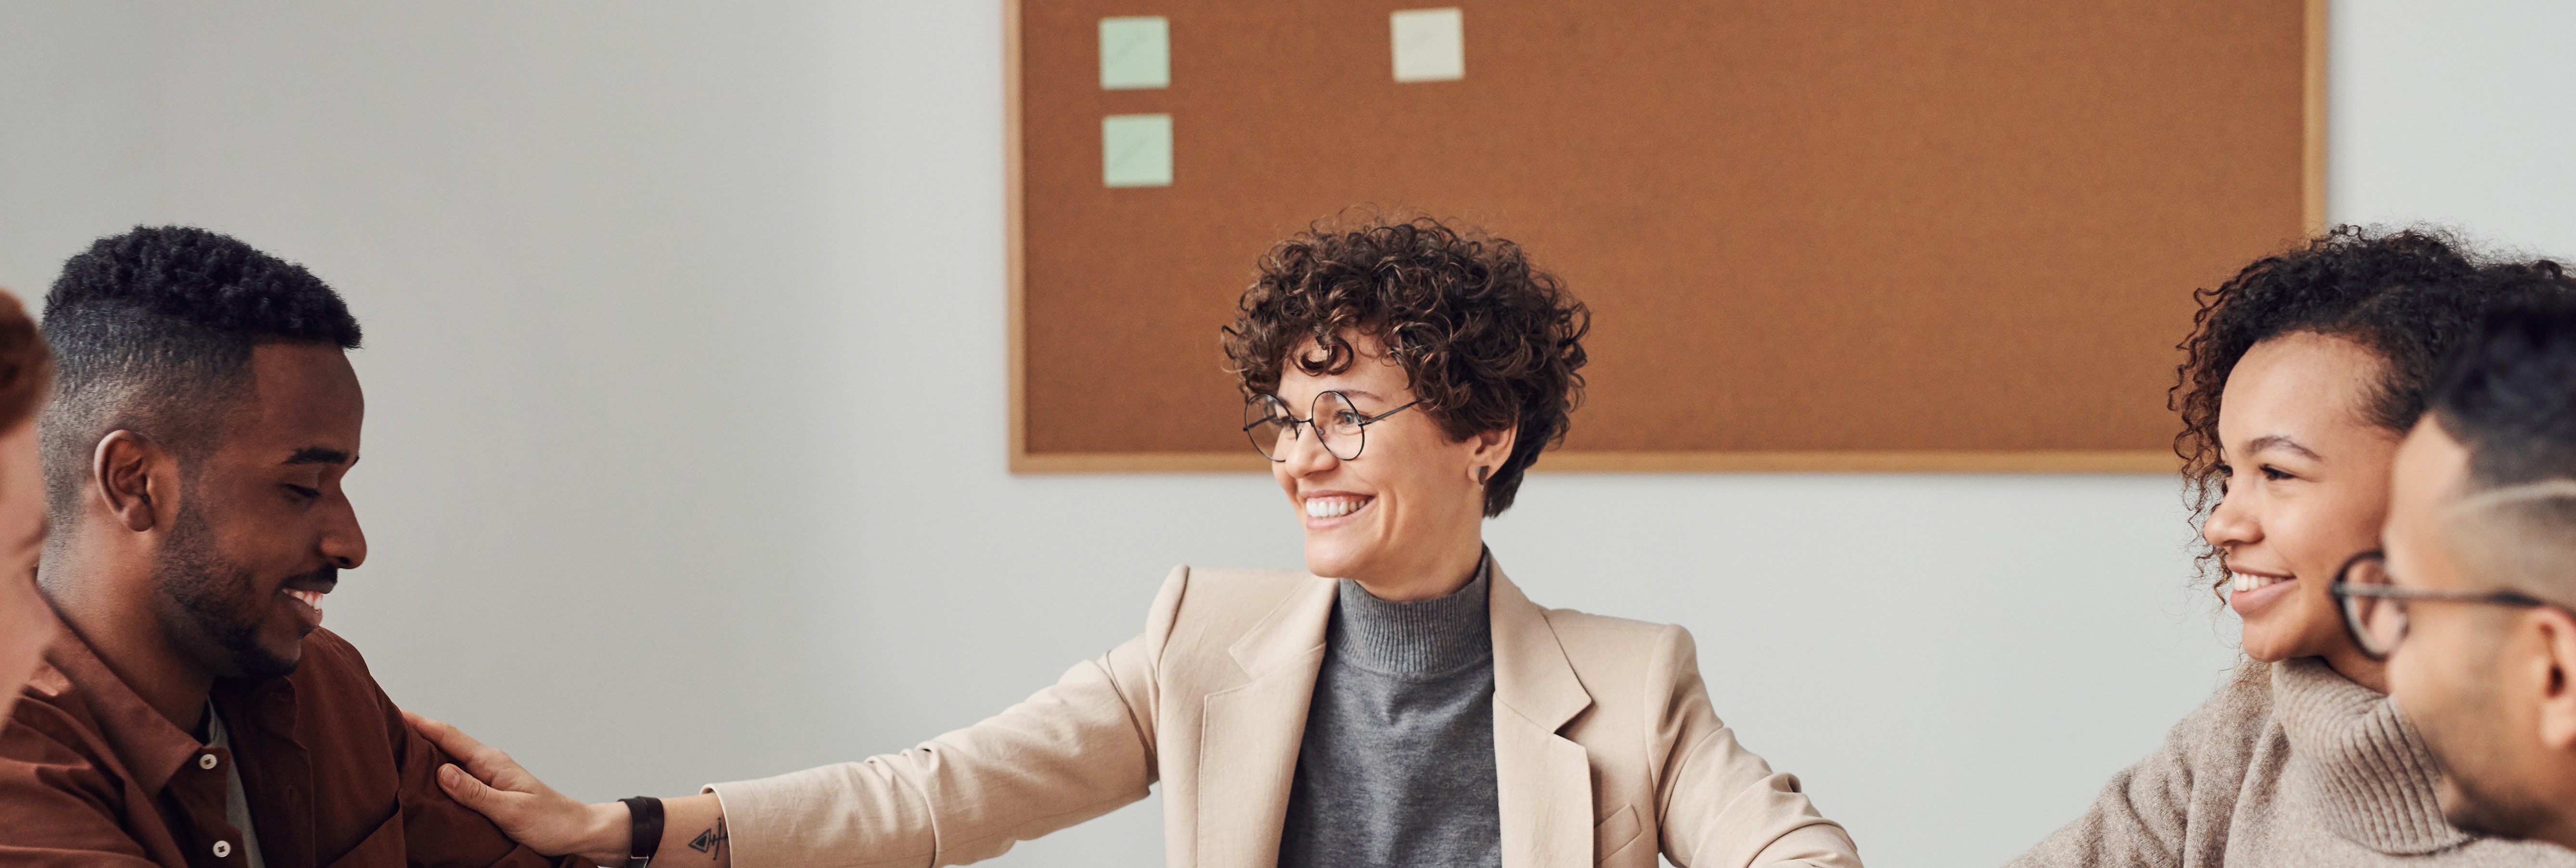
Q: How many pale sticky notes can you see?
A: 3